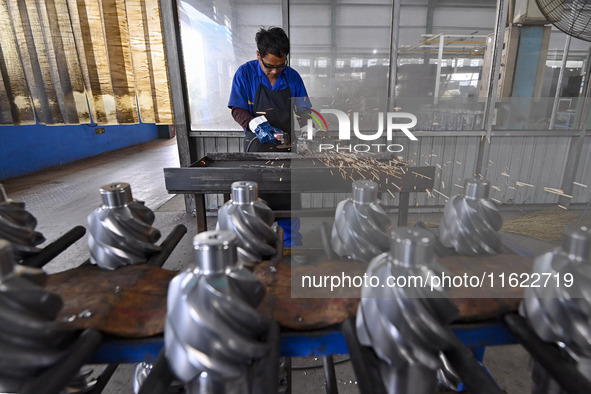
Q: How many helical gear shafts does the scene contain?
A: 9